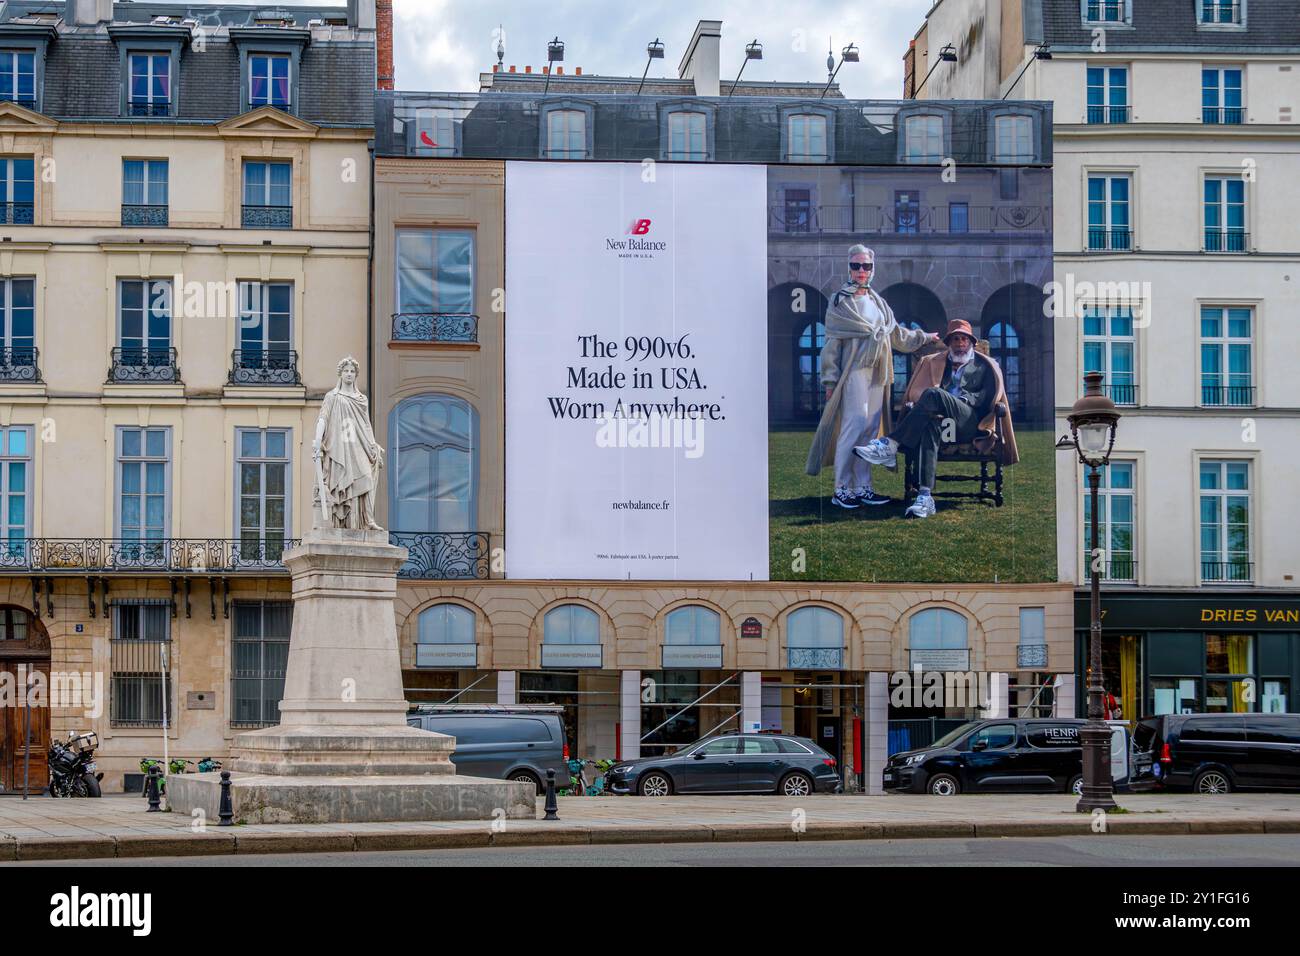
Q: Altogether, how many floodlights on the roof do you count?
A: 6